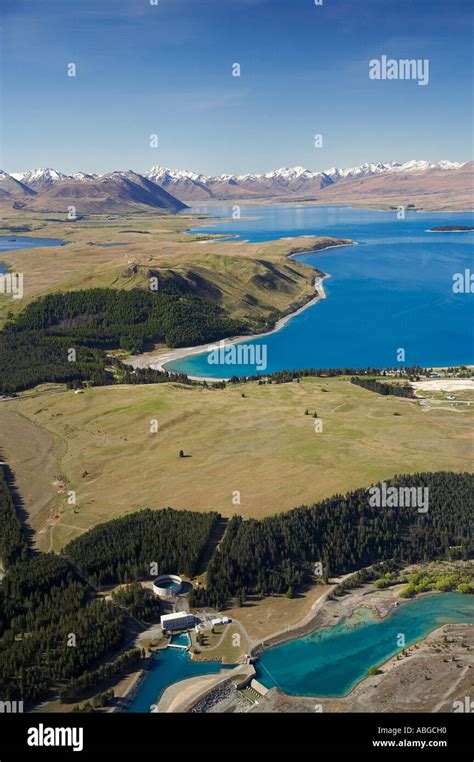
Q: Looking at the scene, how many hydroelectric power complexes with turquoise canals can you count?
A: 1